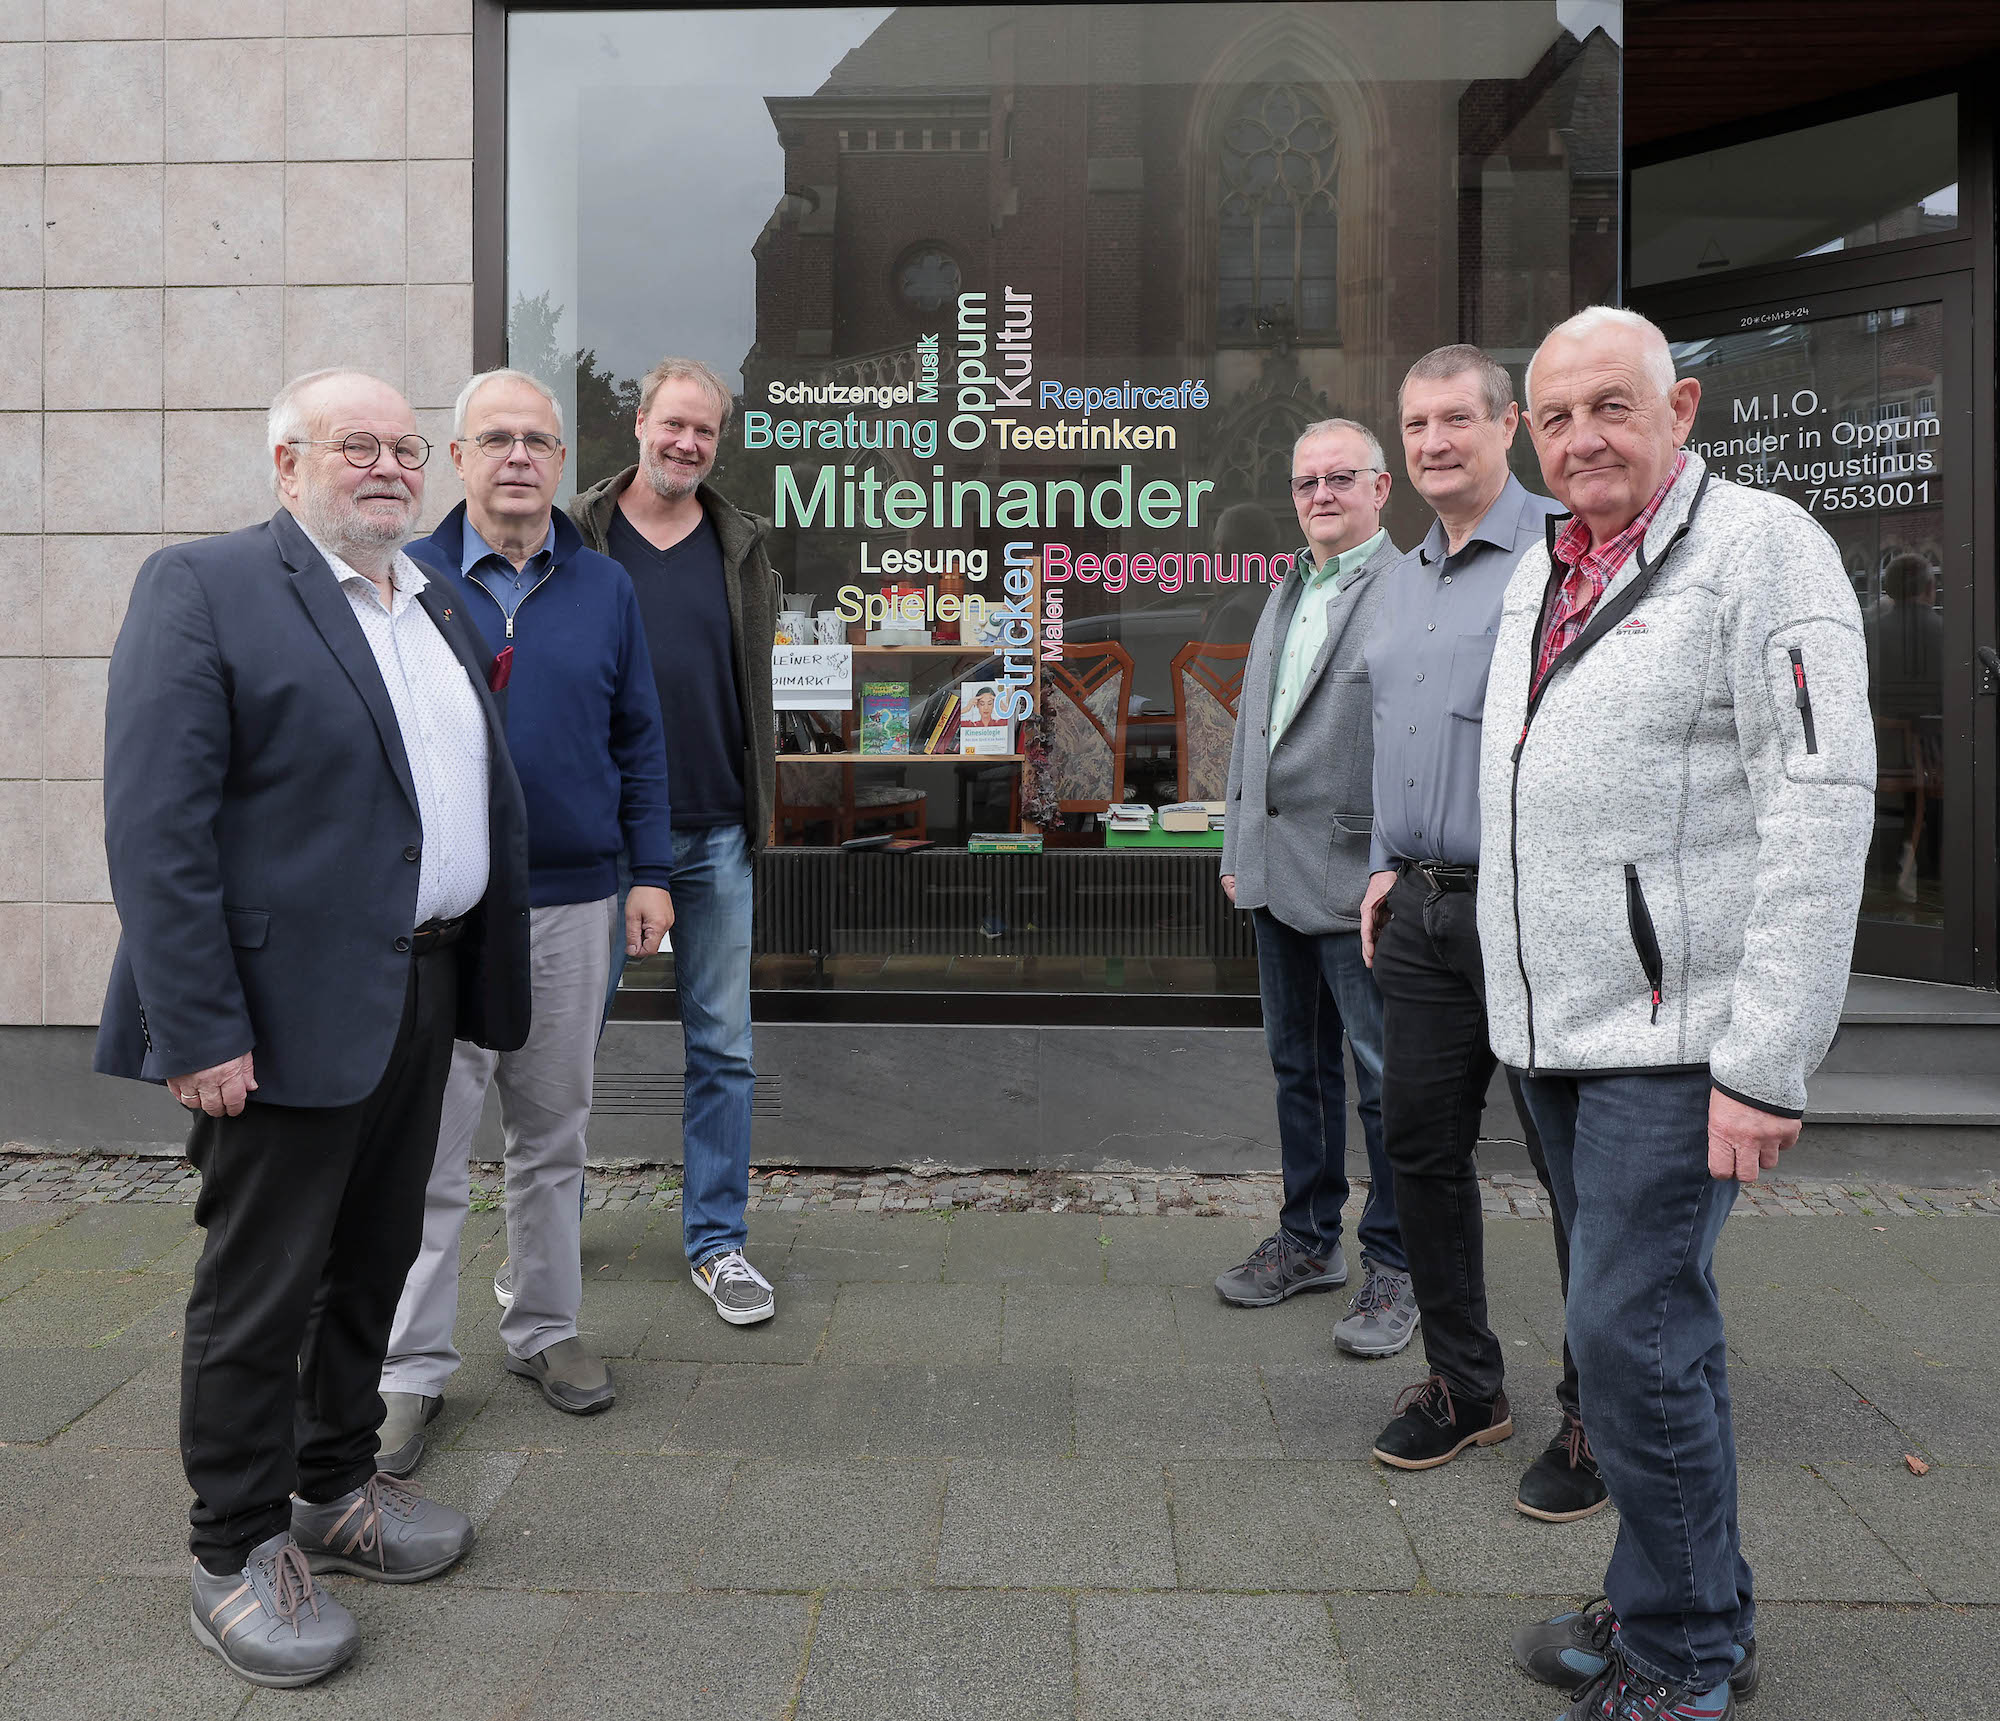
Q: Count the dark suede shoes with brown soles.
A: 2